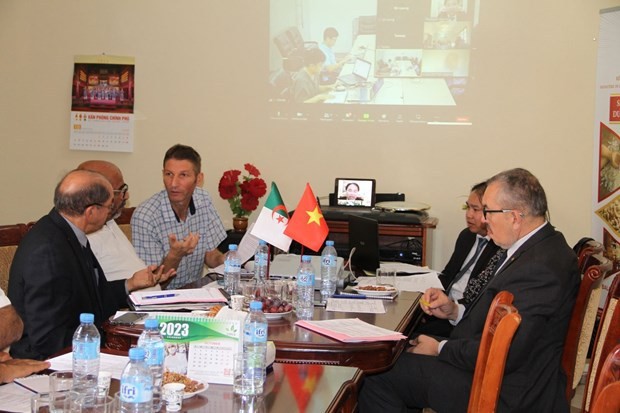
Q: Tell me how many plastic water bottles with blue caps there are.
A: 8